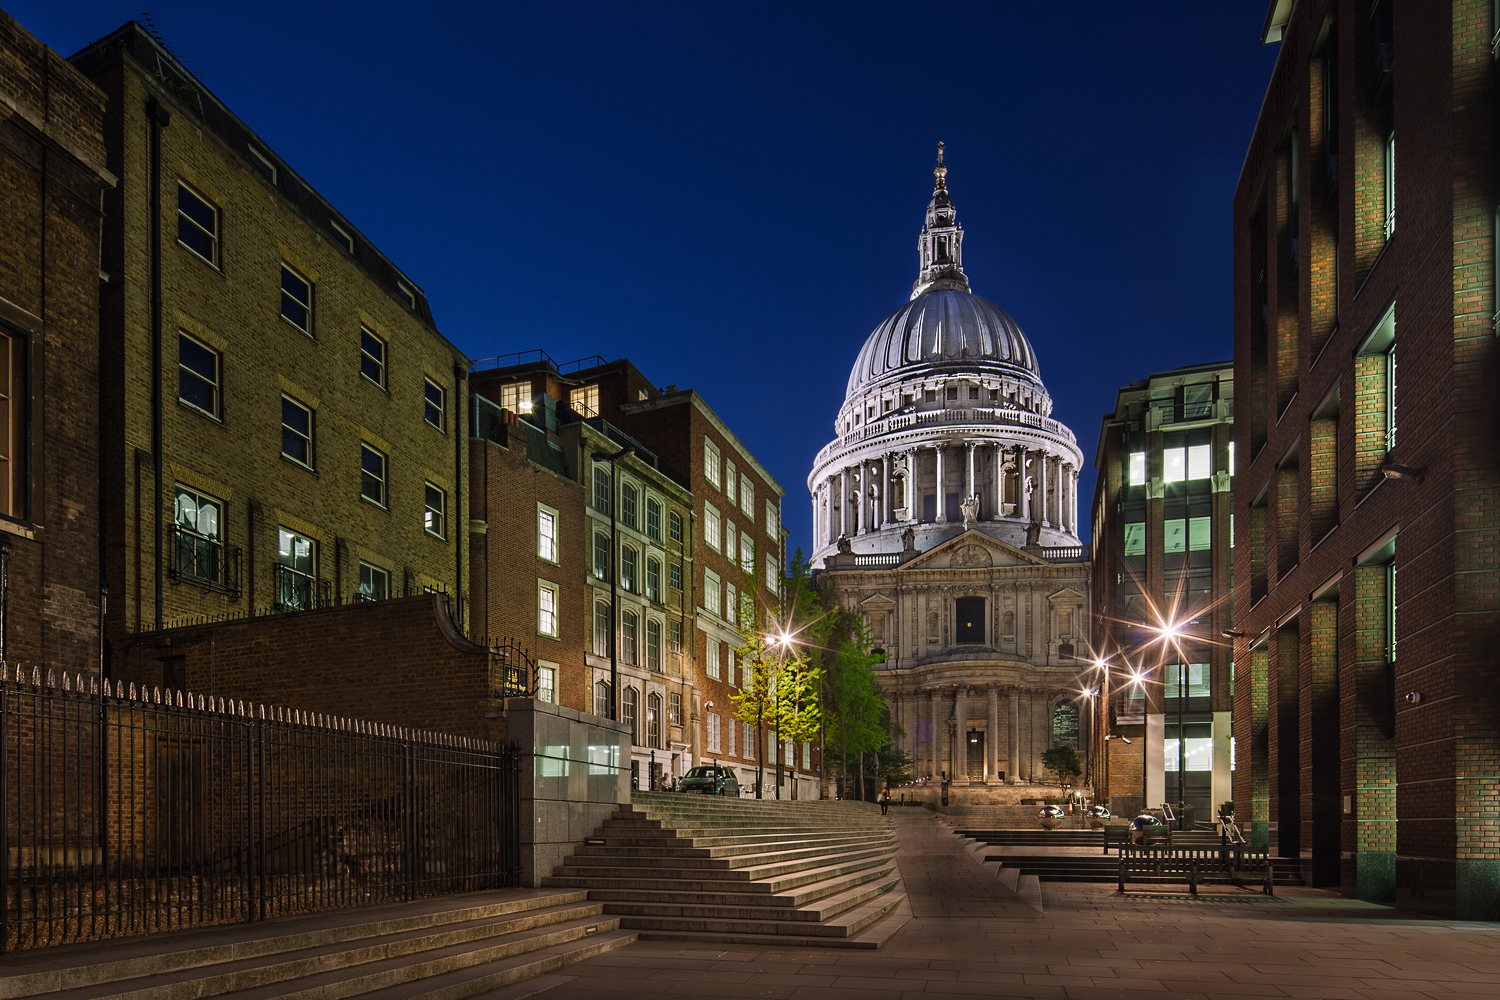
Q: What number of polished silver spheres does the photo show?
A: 3